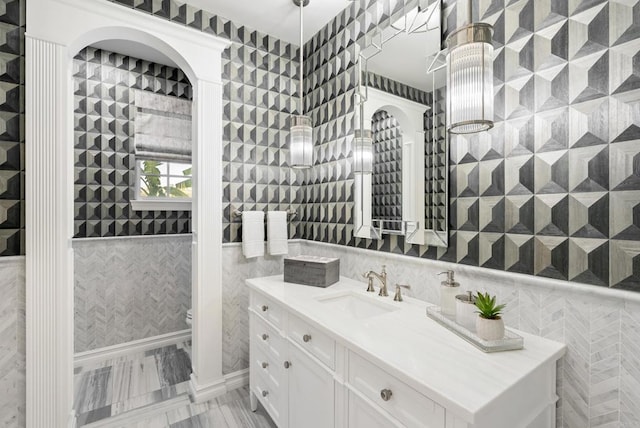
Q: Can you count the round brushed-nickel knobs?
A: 7